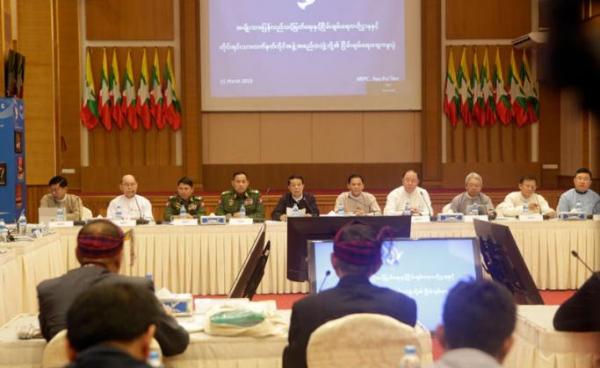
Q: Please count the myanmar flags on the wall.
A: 14